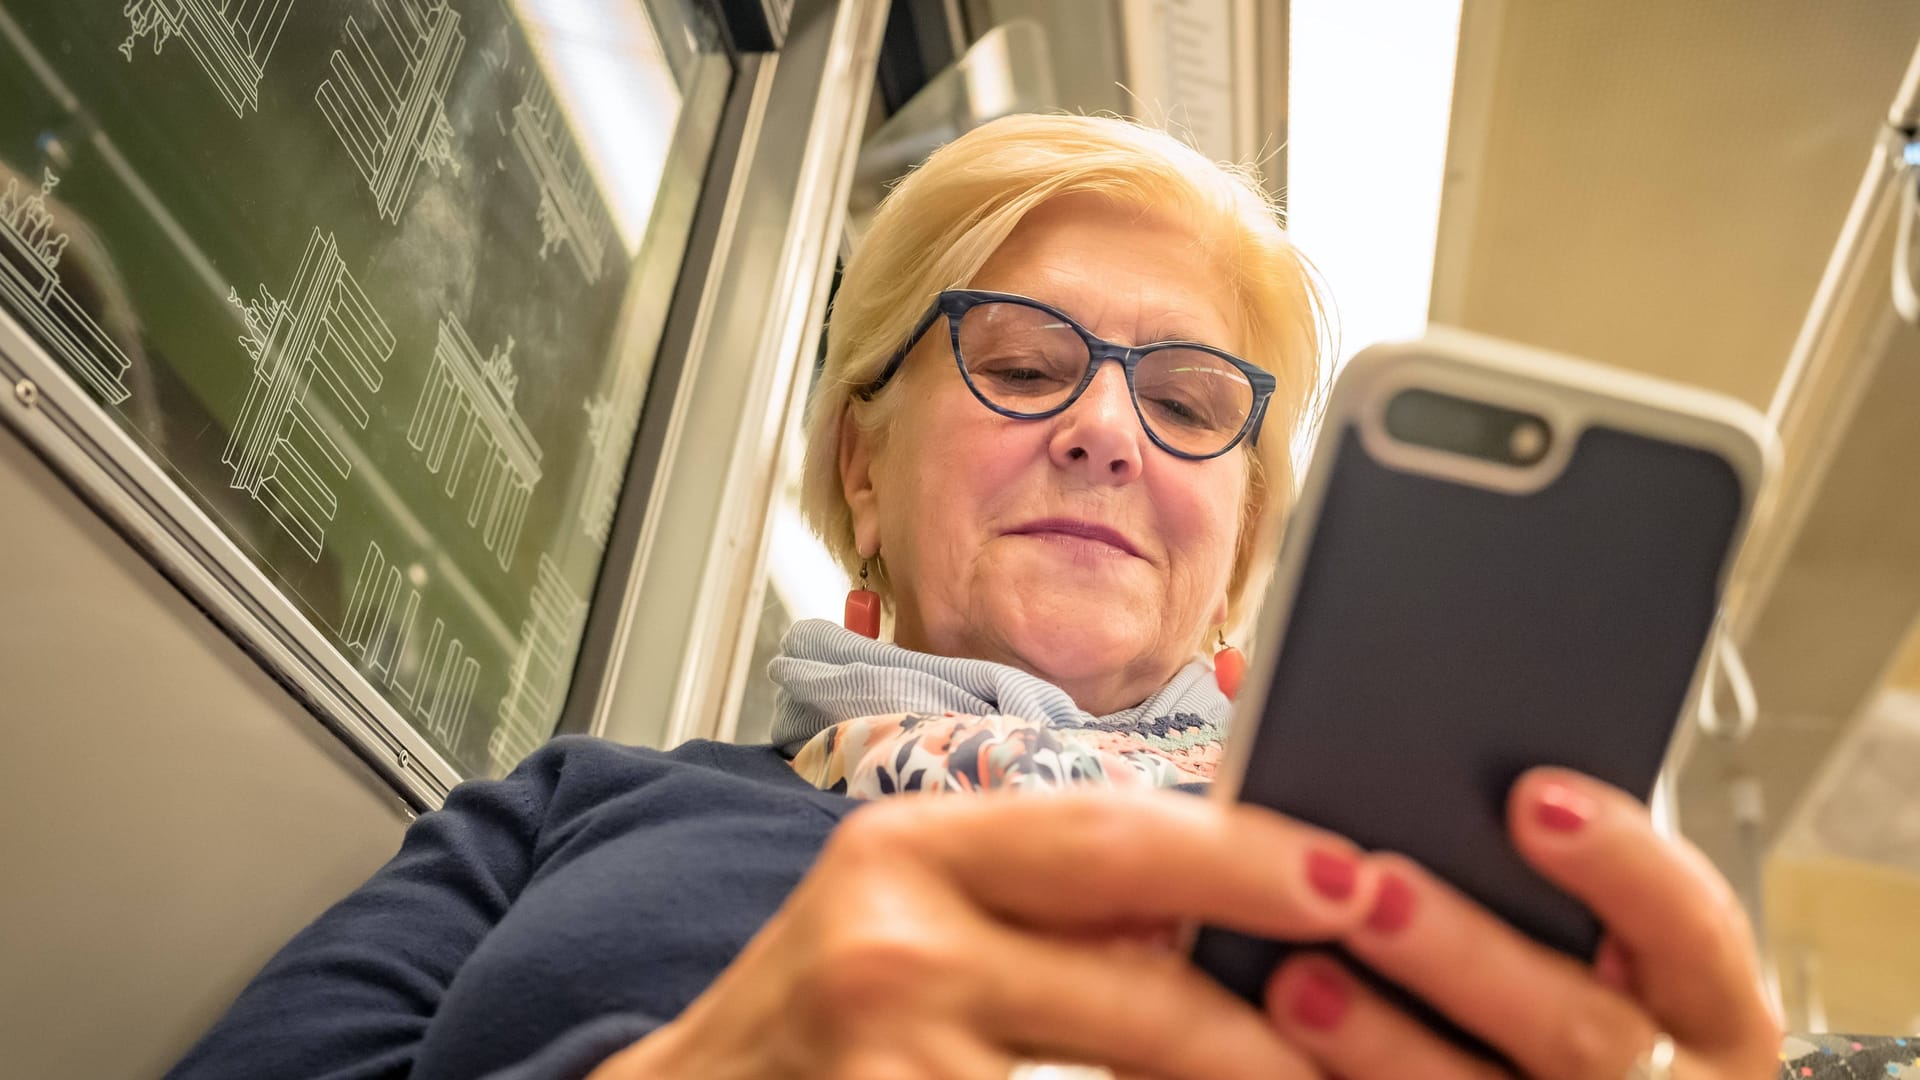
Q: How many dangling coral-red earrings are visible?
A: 2